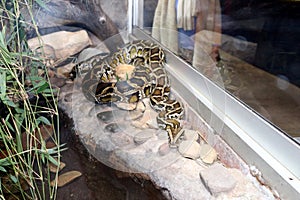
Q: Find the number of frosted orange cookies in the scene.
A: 0